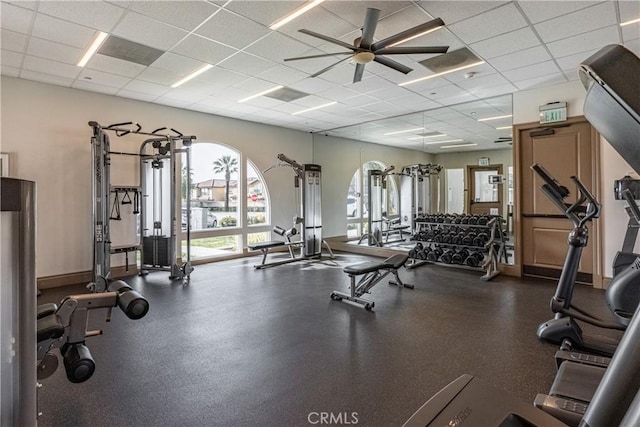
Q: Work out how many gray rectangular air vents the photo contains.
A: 3